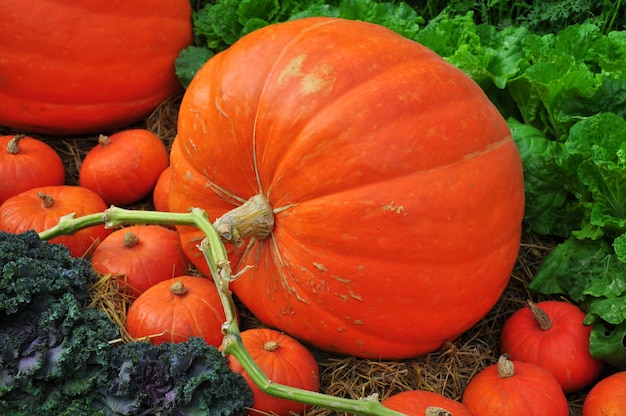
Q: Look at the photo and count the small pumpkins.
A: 11